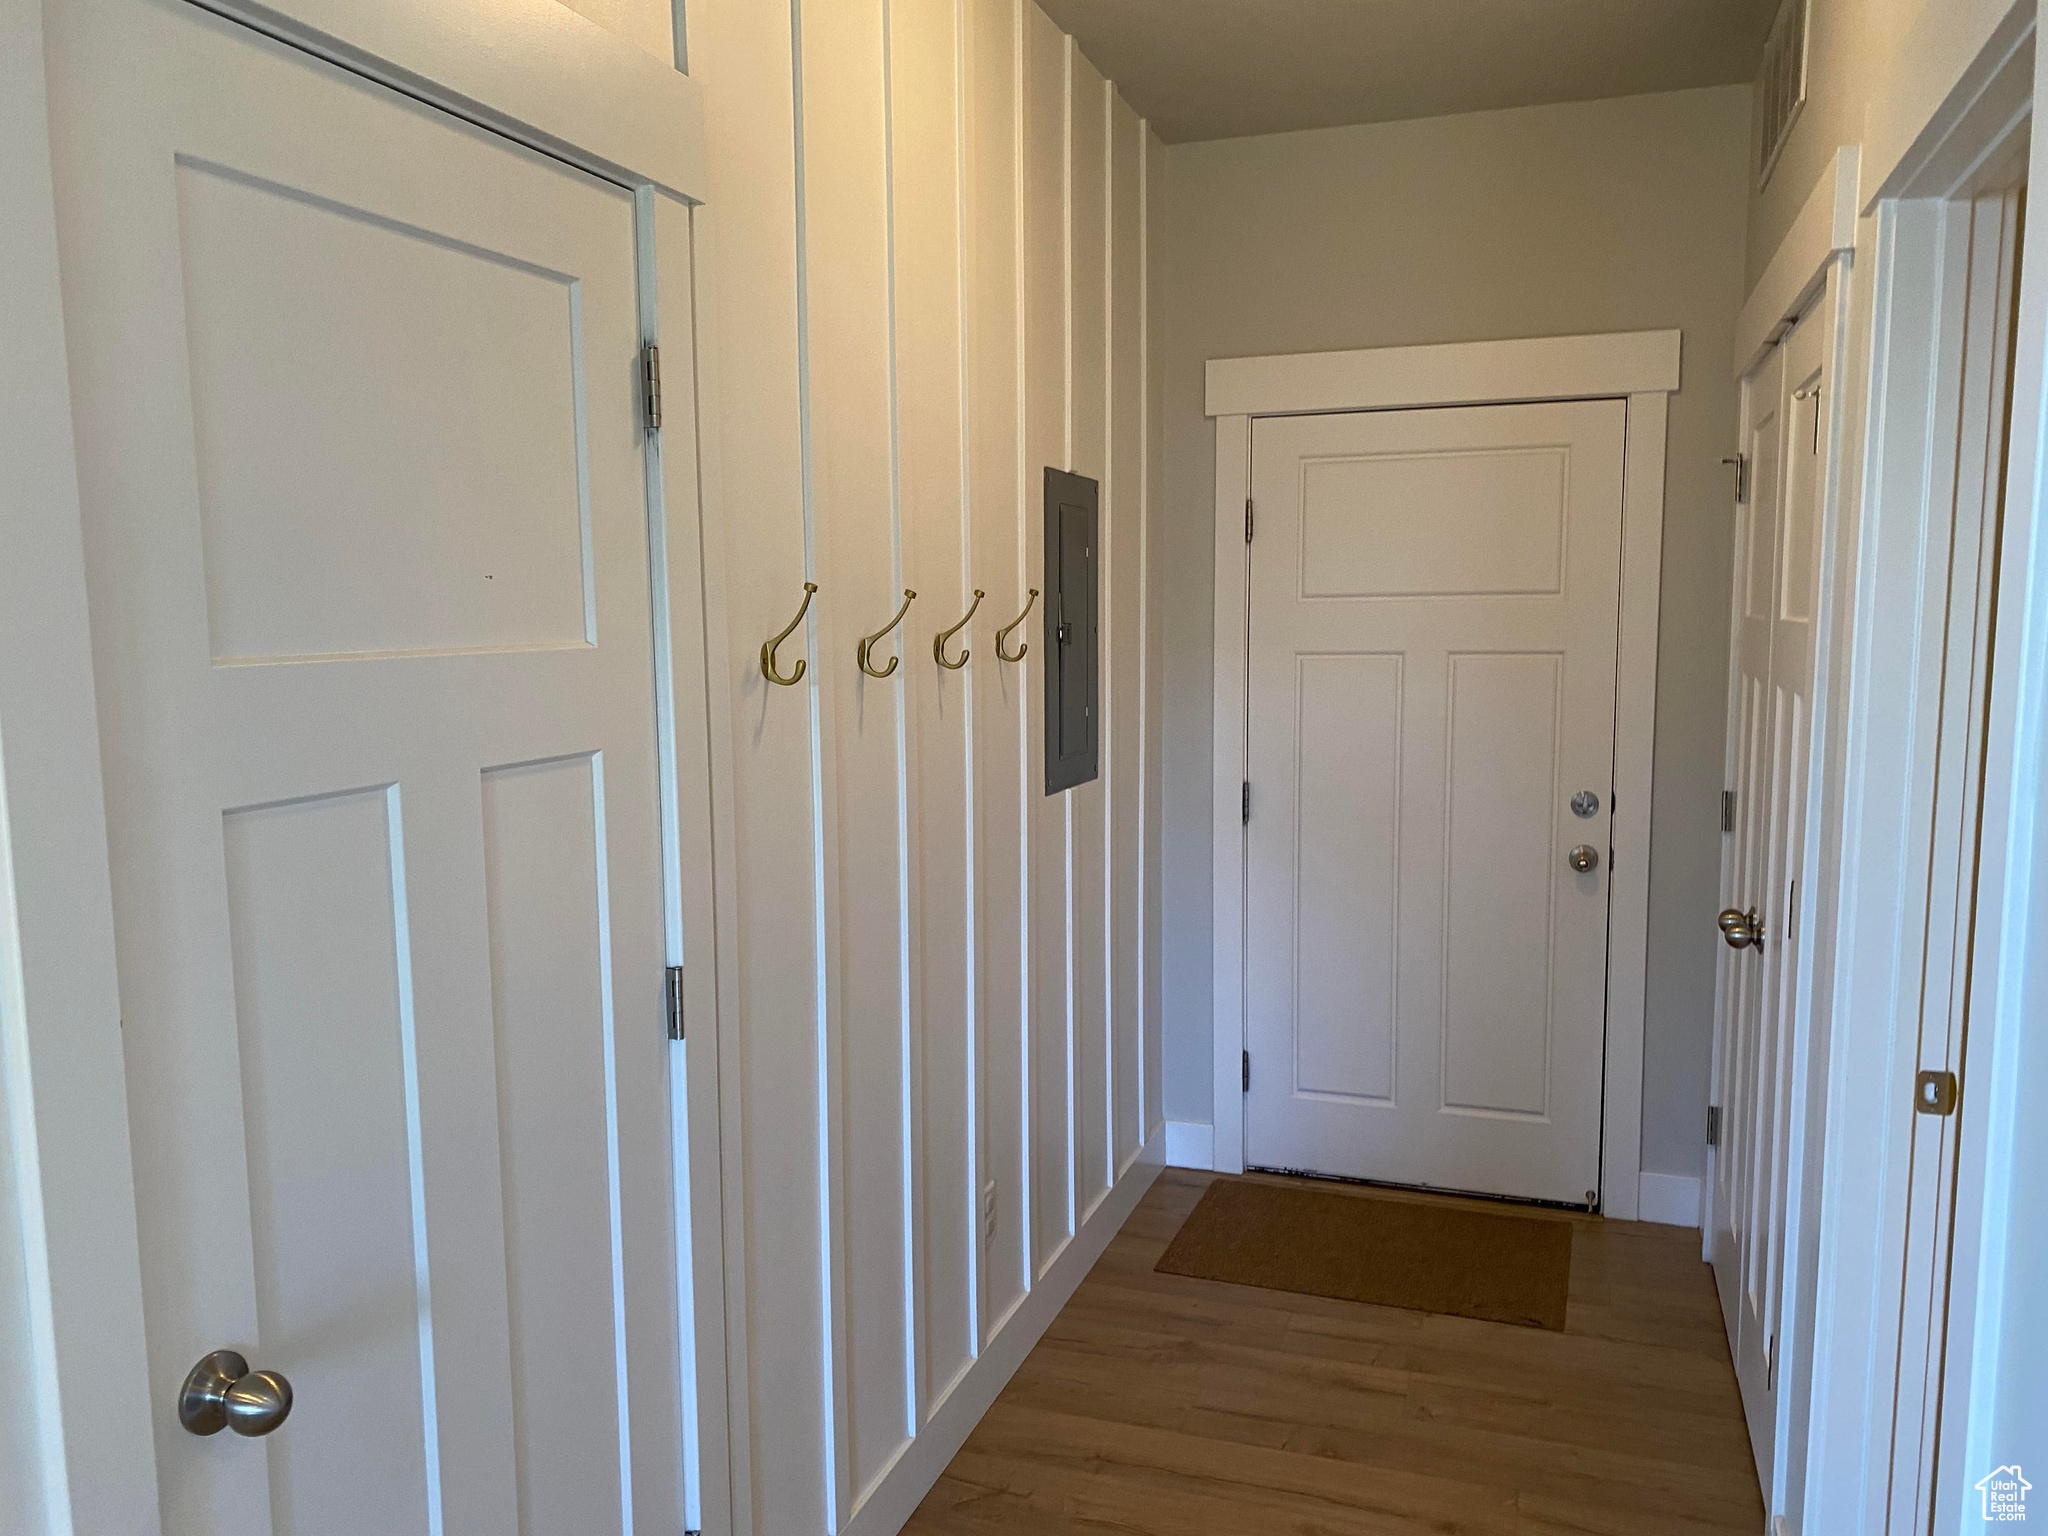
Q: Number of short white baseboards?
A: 2